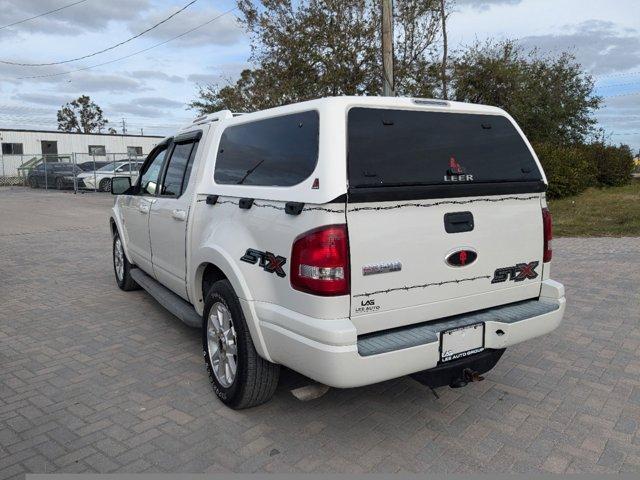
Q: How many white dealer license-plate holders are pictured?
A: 1